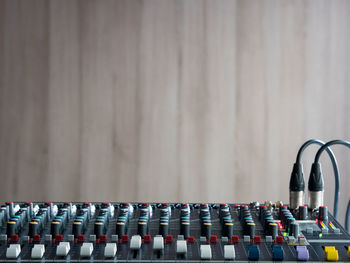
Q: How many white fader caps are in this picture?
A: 10